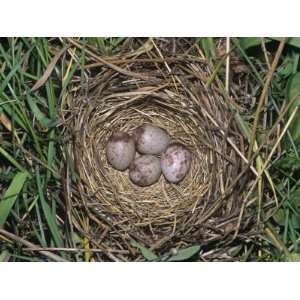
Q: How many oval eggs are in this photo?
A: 4